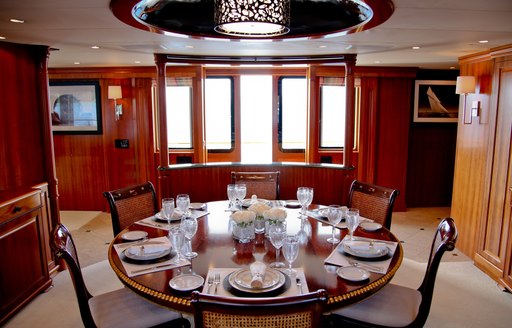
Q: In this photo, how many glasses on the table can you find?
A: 12